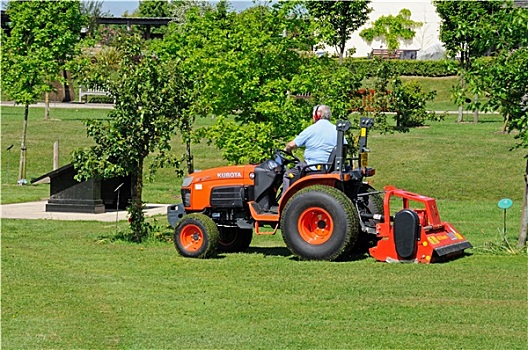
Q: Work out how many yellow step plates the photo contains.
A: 0